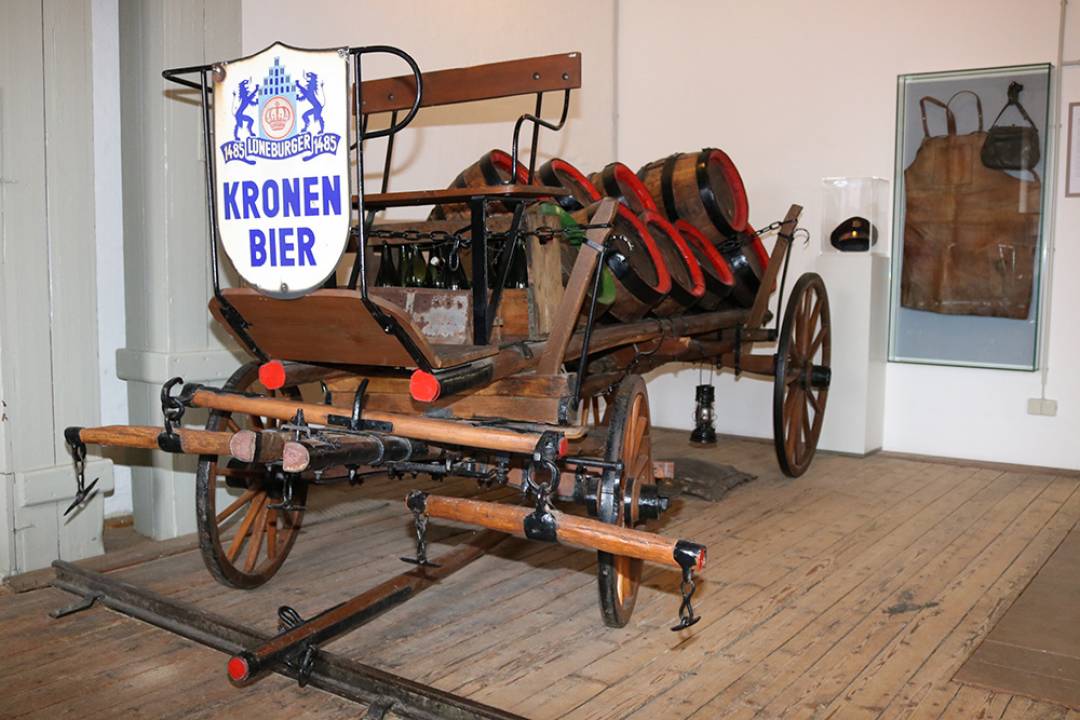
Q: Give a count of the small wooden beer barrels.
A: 9